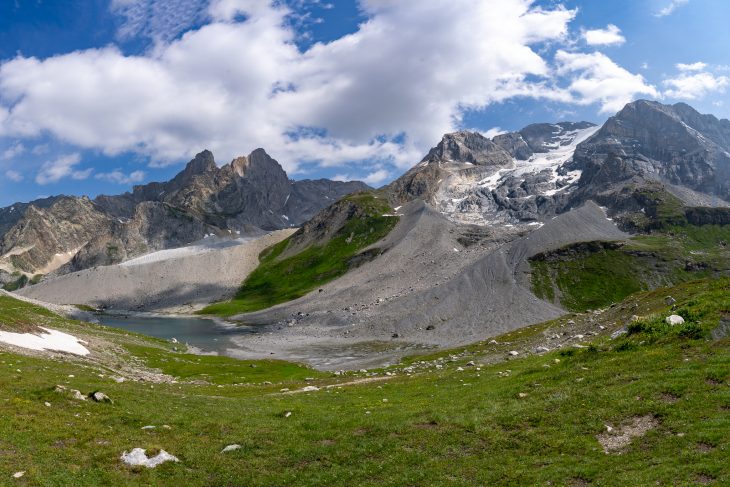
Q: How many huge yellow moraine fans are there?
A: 0